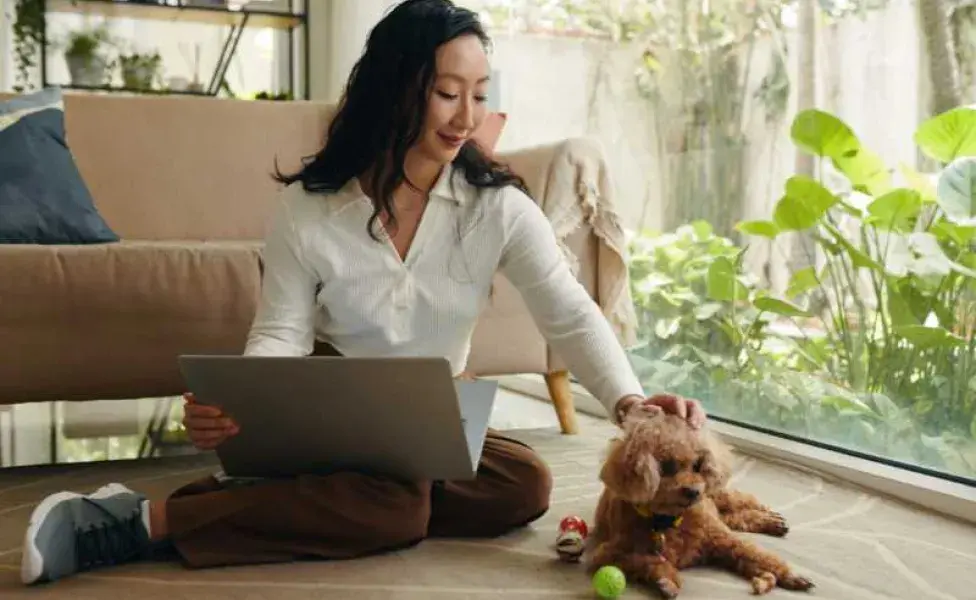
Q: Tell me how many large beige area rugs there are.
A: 1